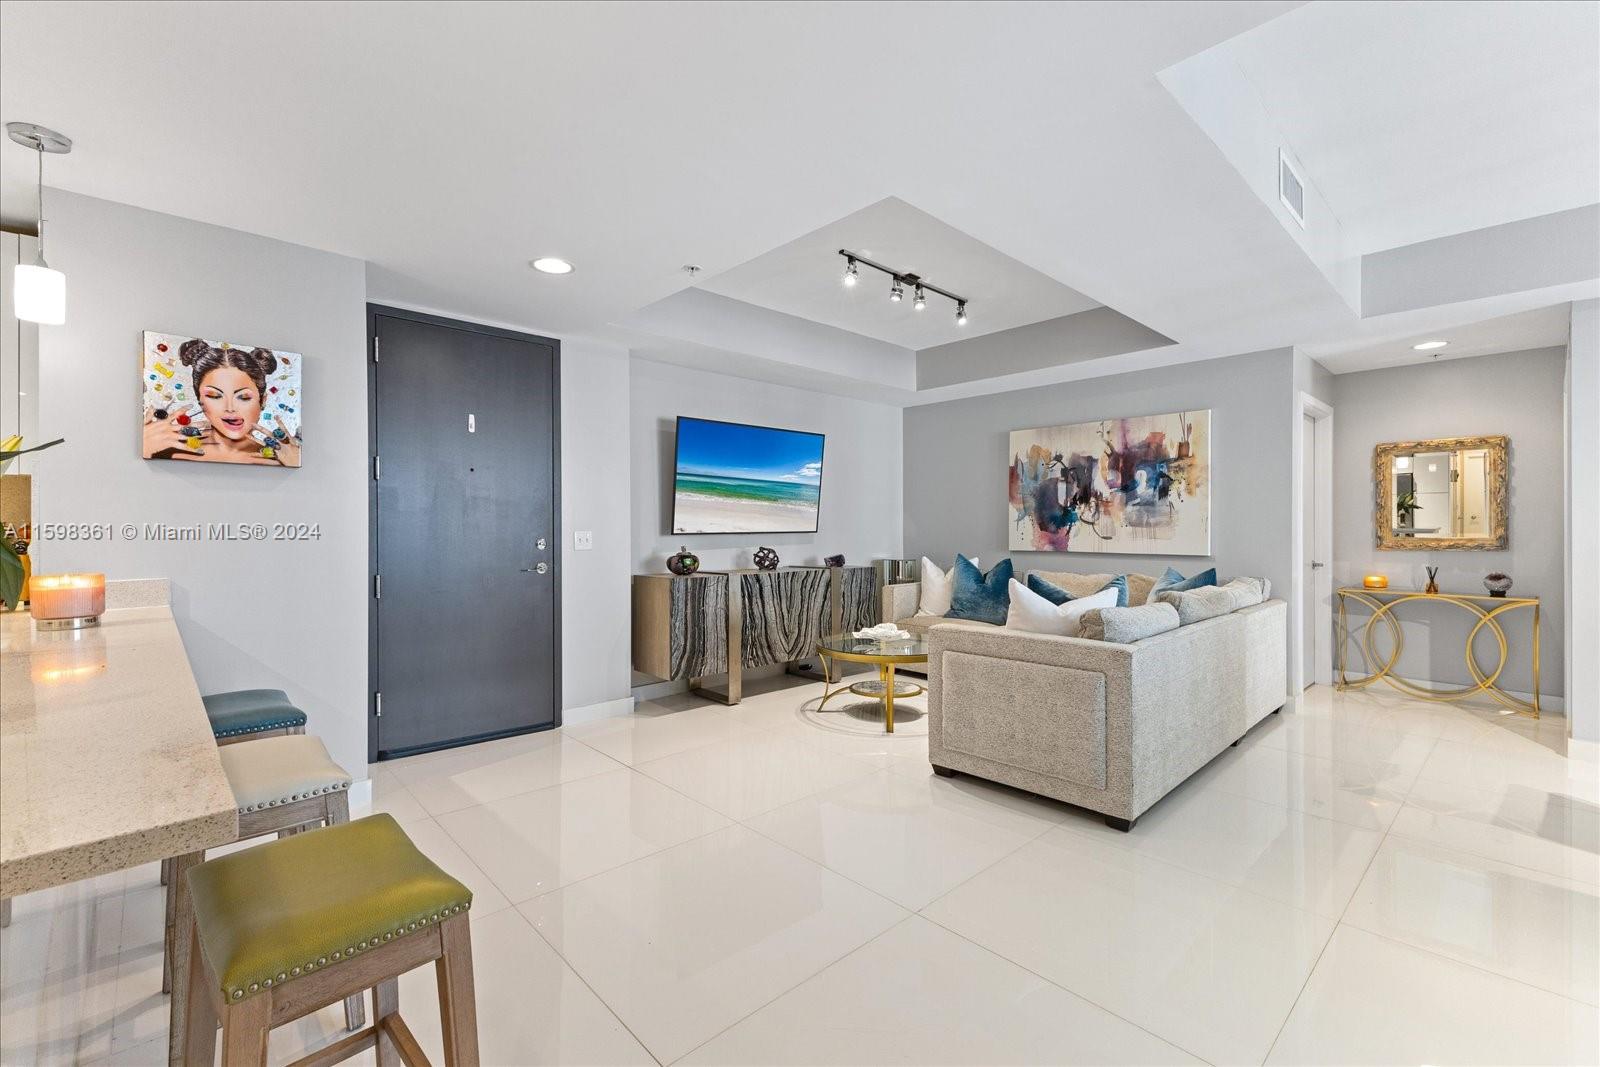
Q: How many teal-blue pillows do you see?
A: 3